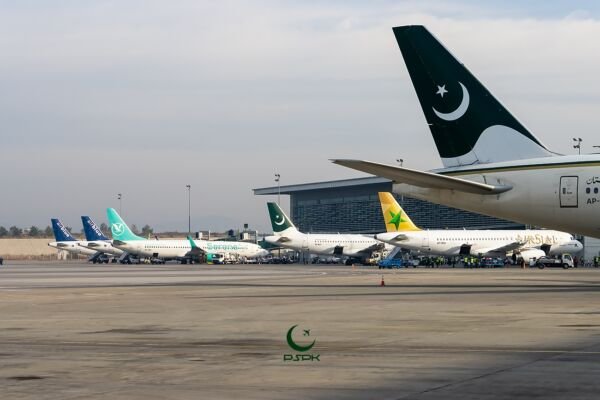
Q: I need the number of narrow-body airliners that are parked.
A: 5